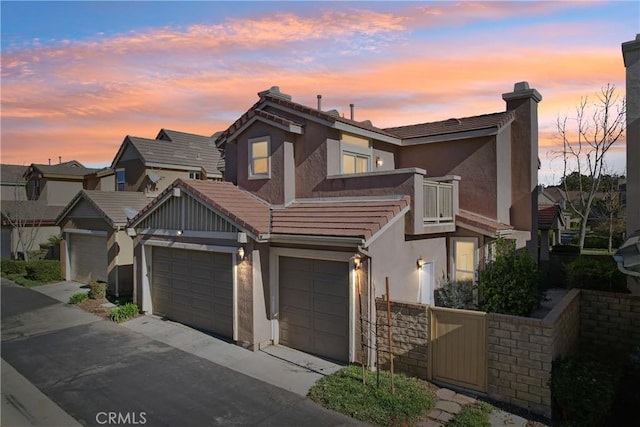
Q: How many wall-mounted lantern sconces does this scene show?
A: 4